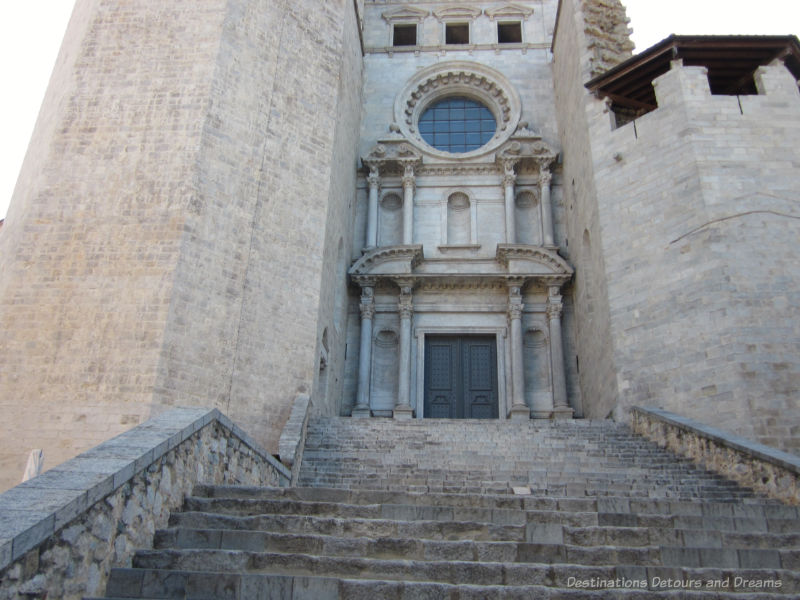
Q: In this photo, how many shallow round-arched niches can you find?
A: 5